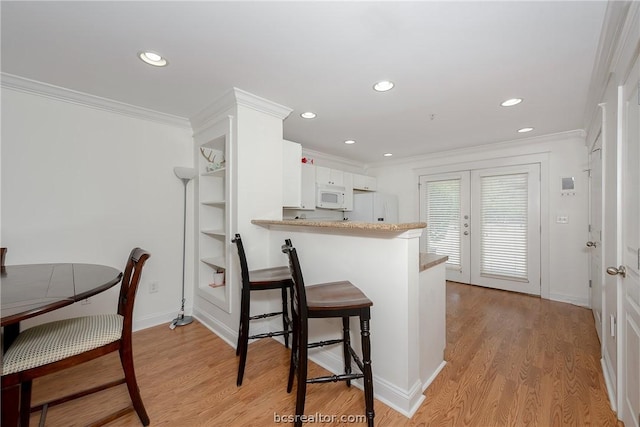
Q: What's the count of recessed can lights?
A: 7